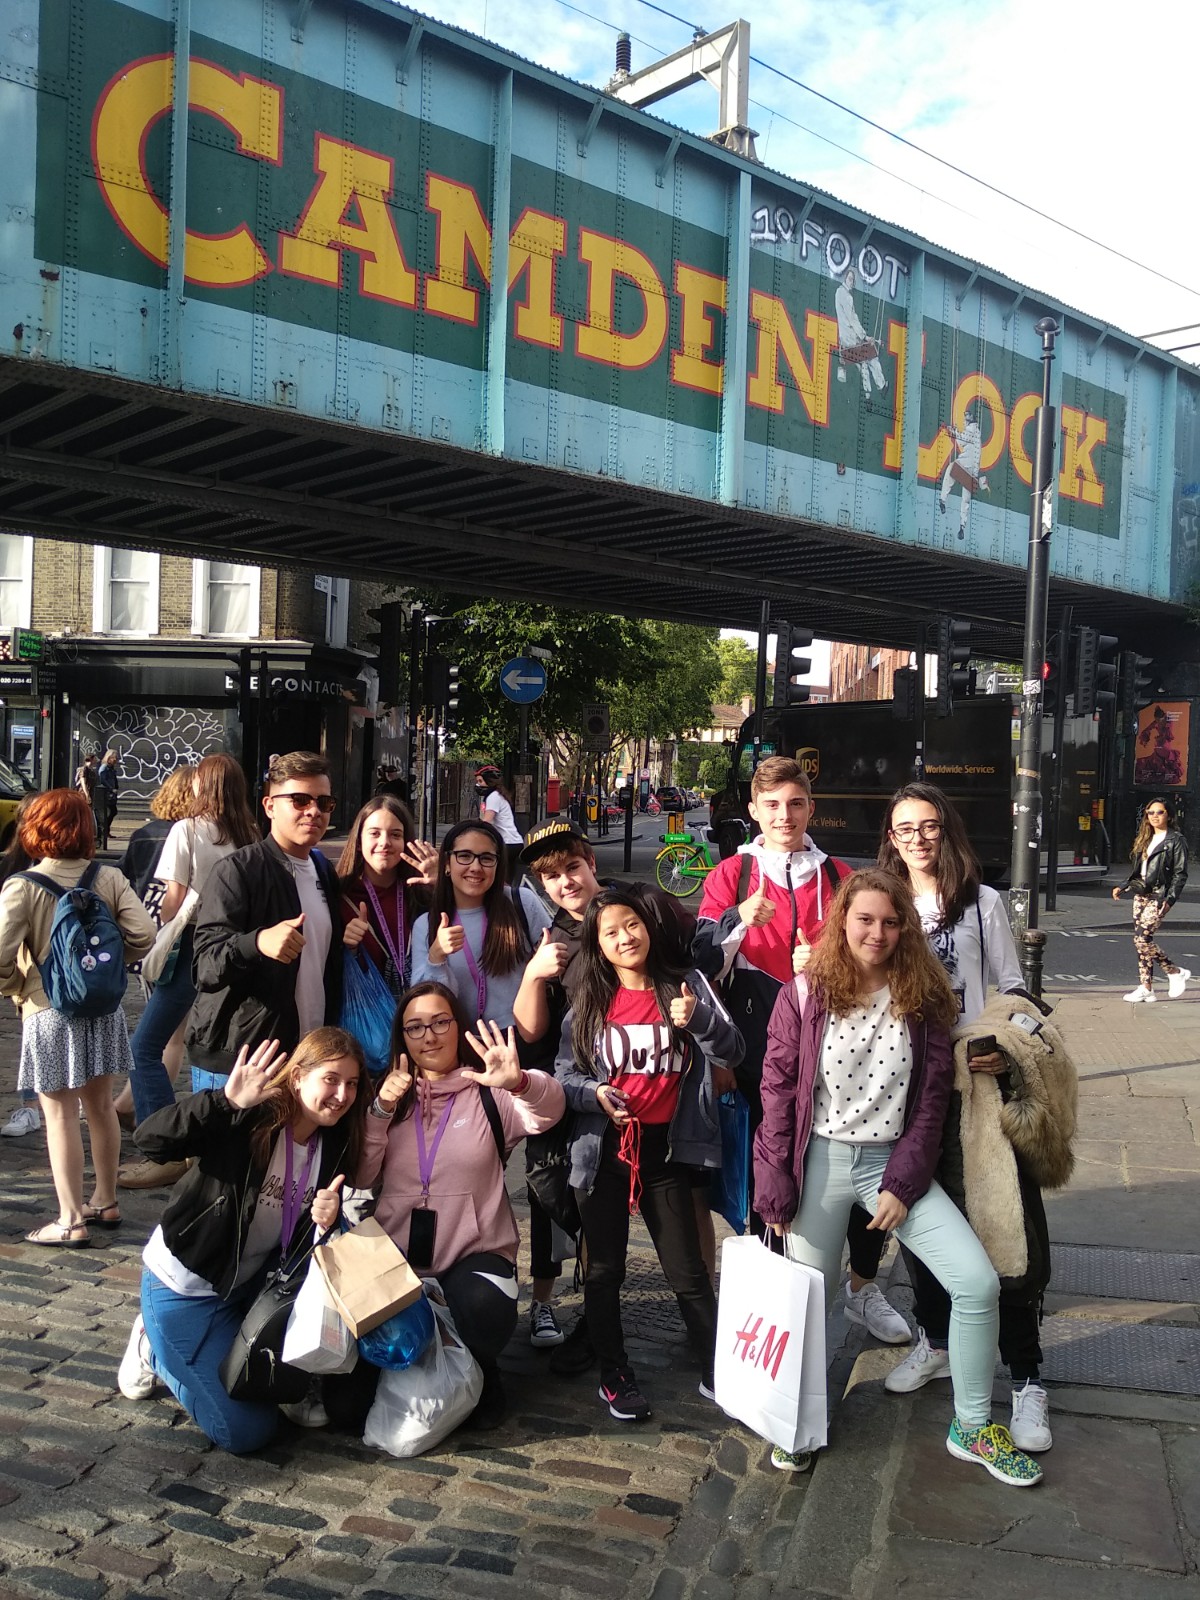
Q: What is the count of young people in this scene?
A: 10